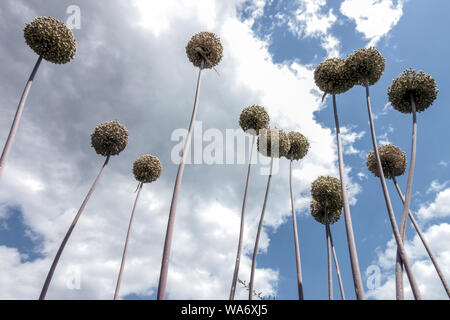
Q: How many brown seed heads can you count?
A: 13